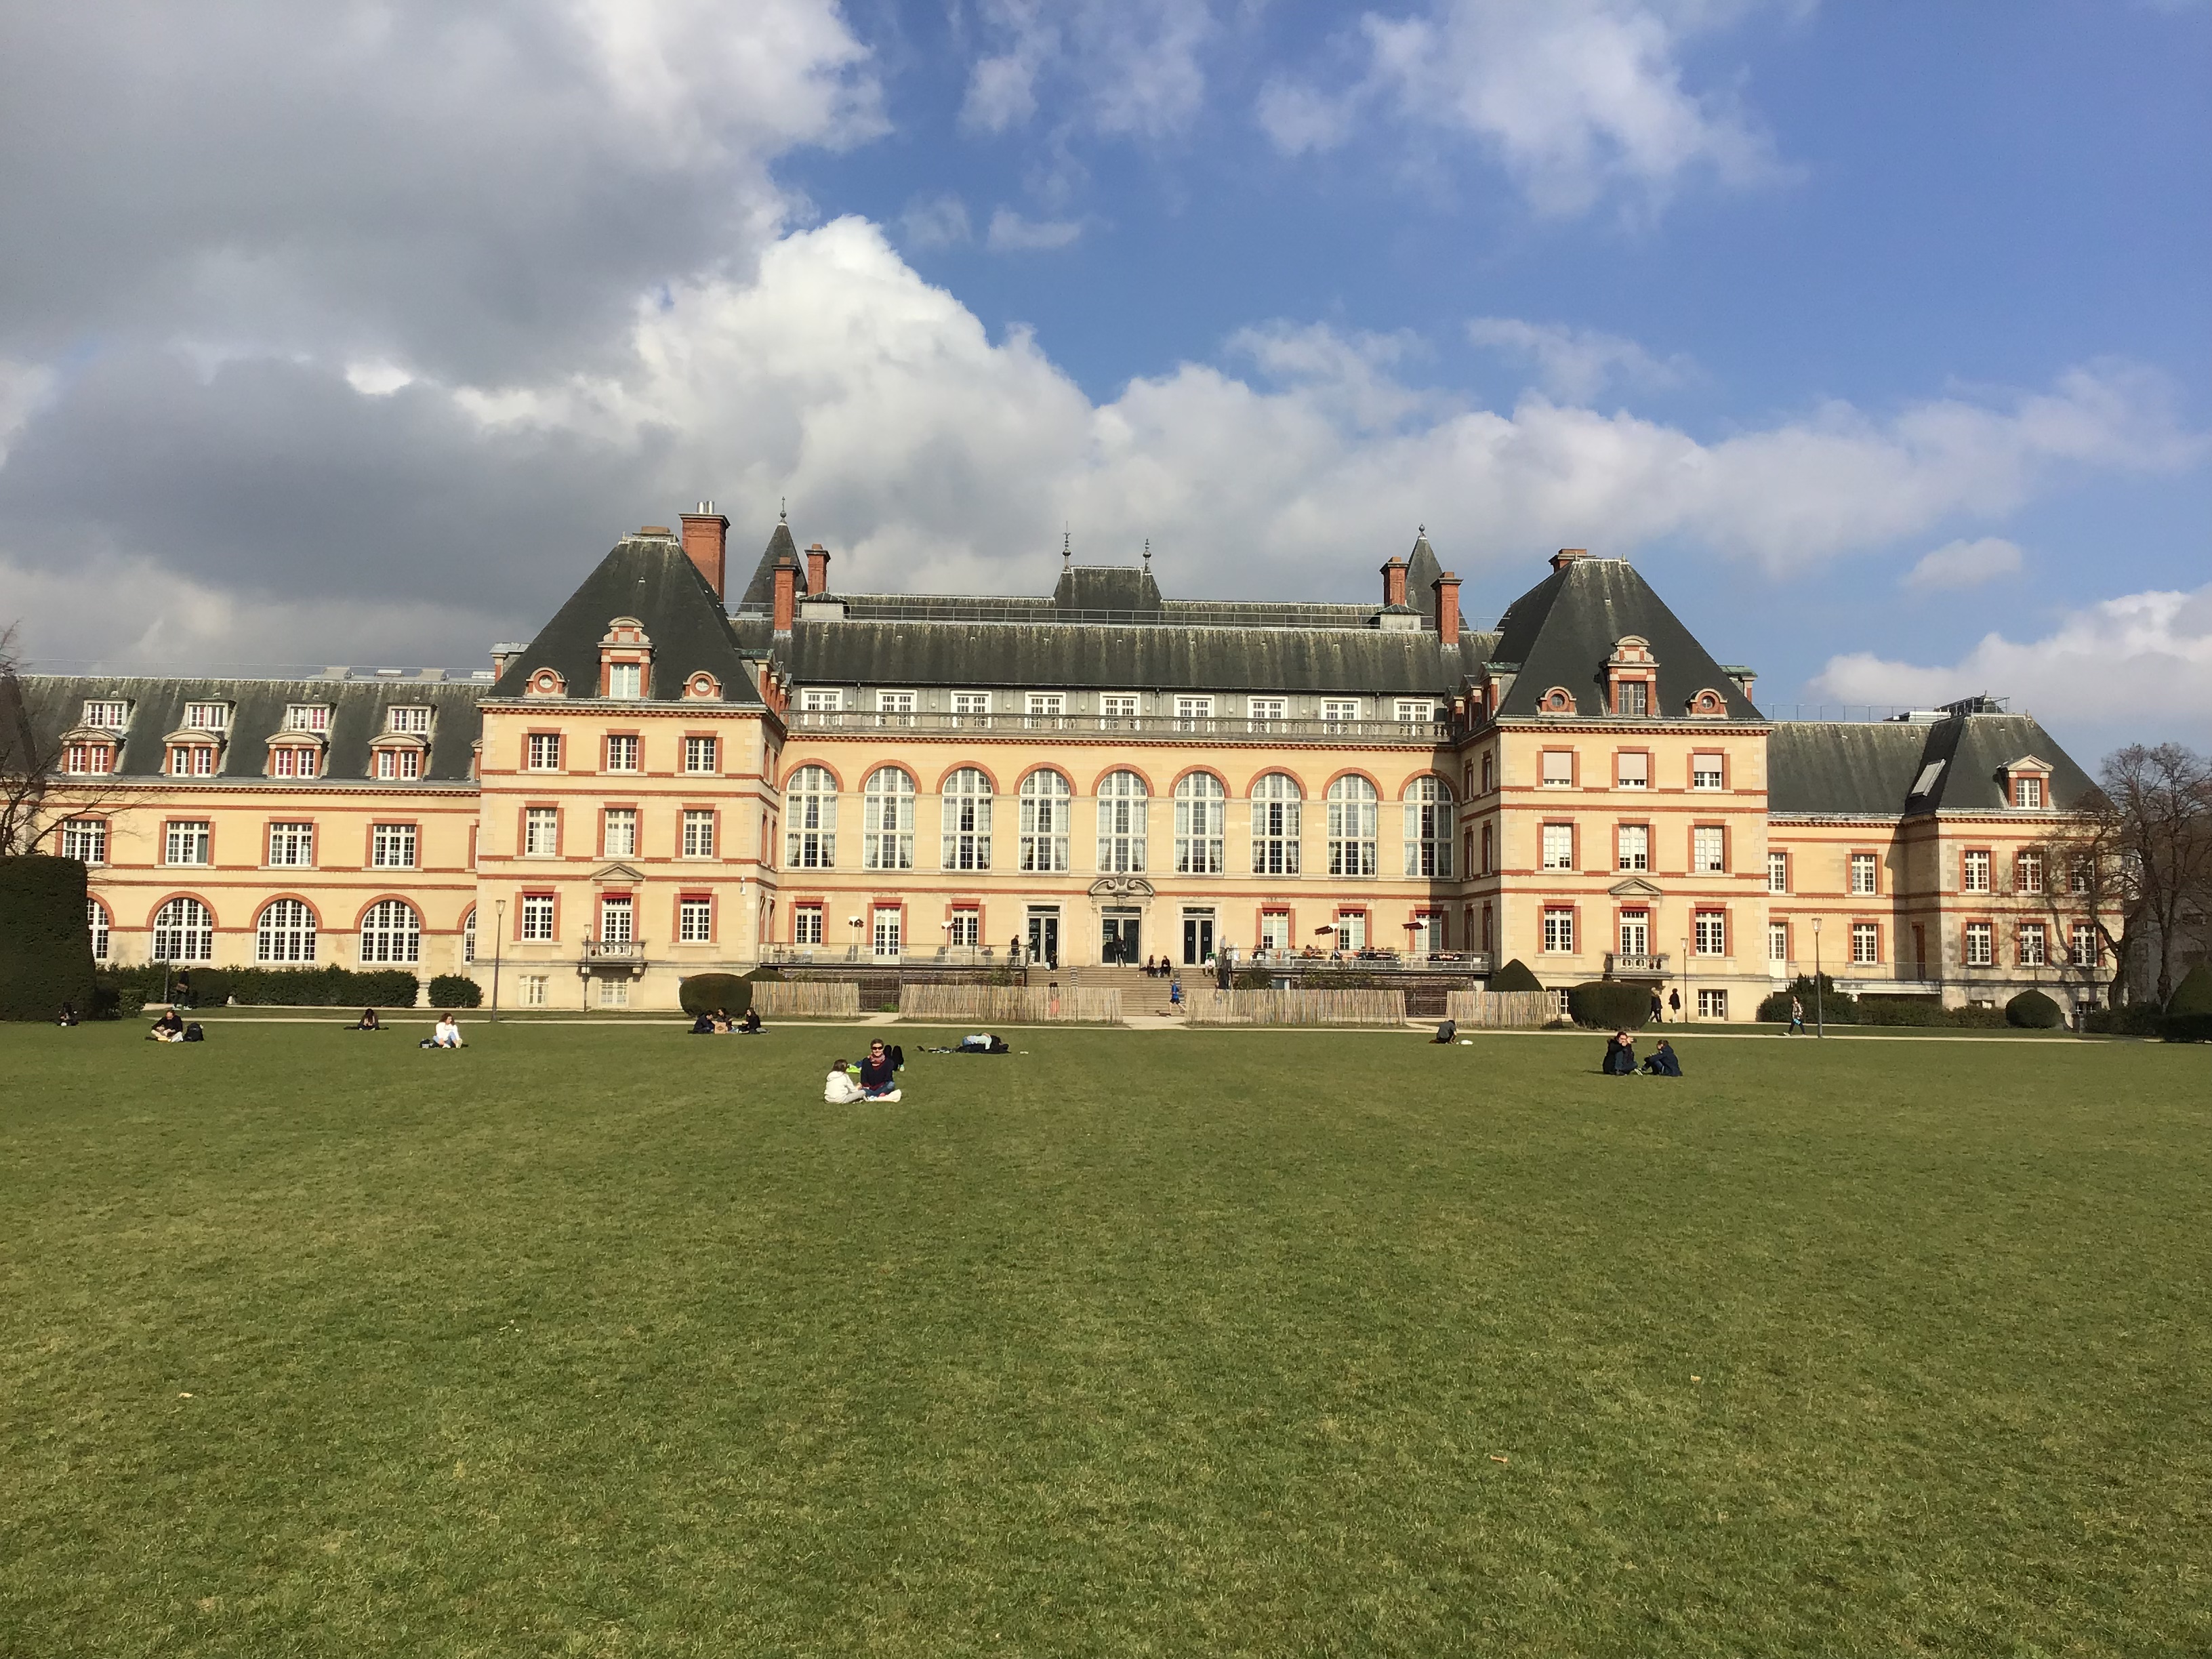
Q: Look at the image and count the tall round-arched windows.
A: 9